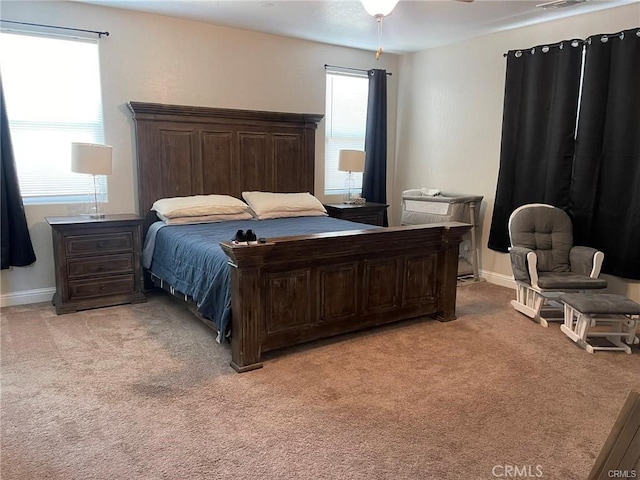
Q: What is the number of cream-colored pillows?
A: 4